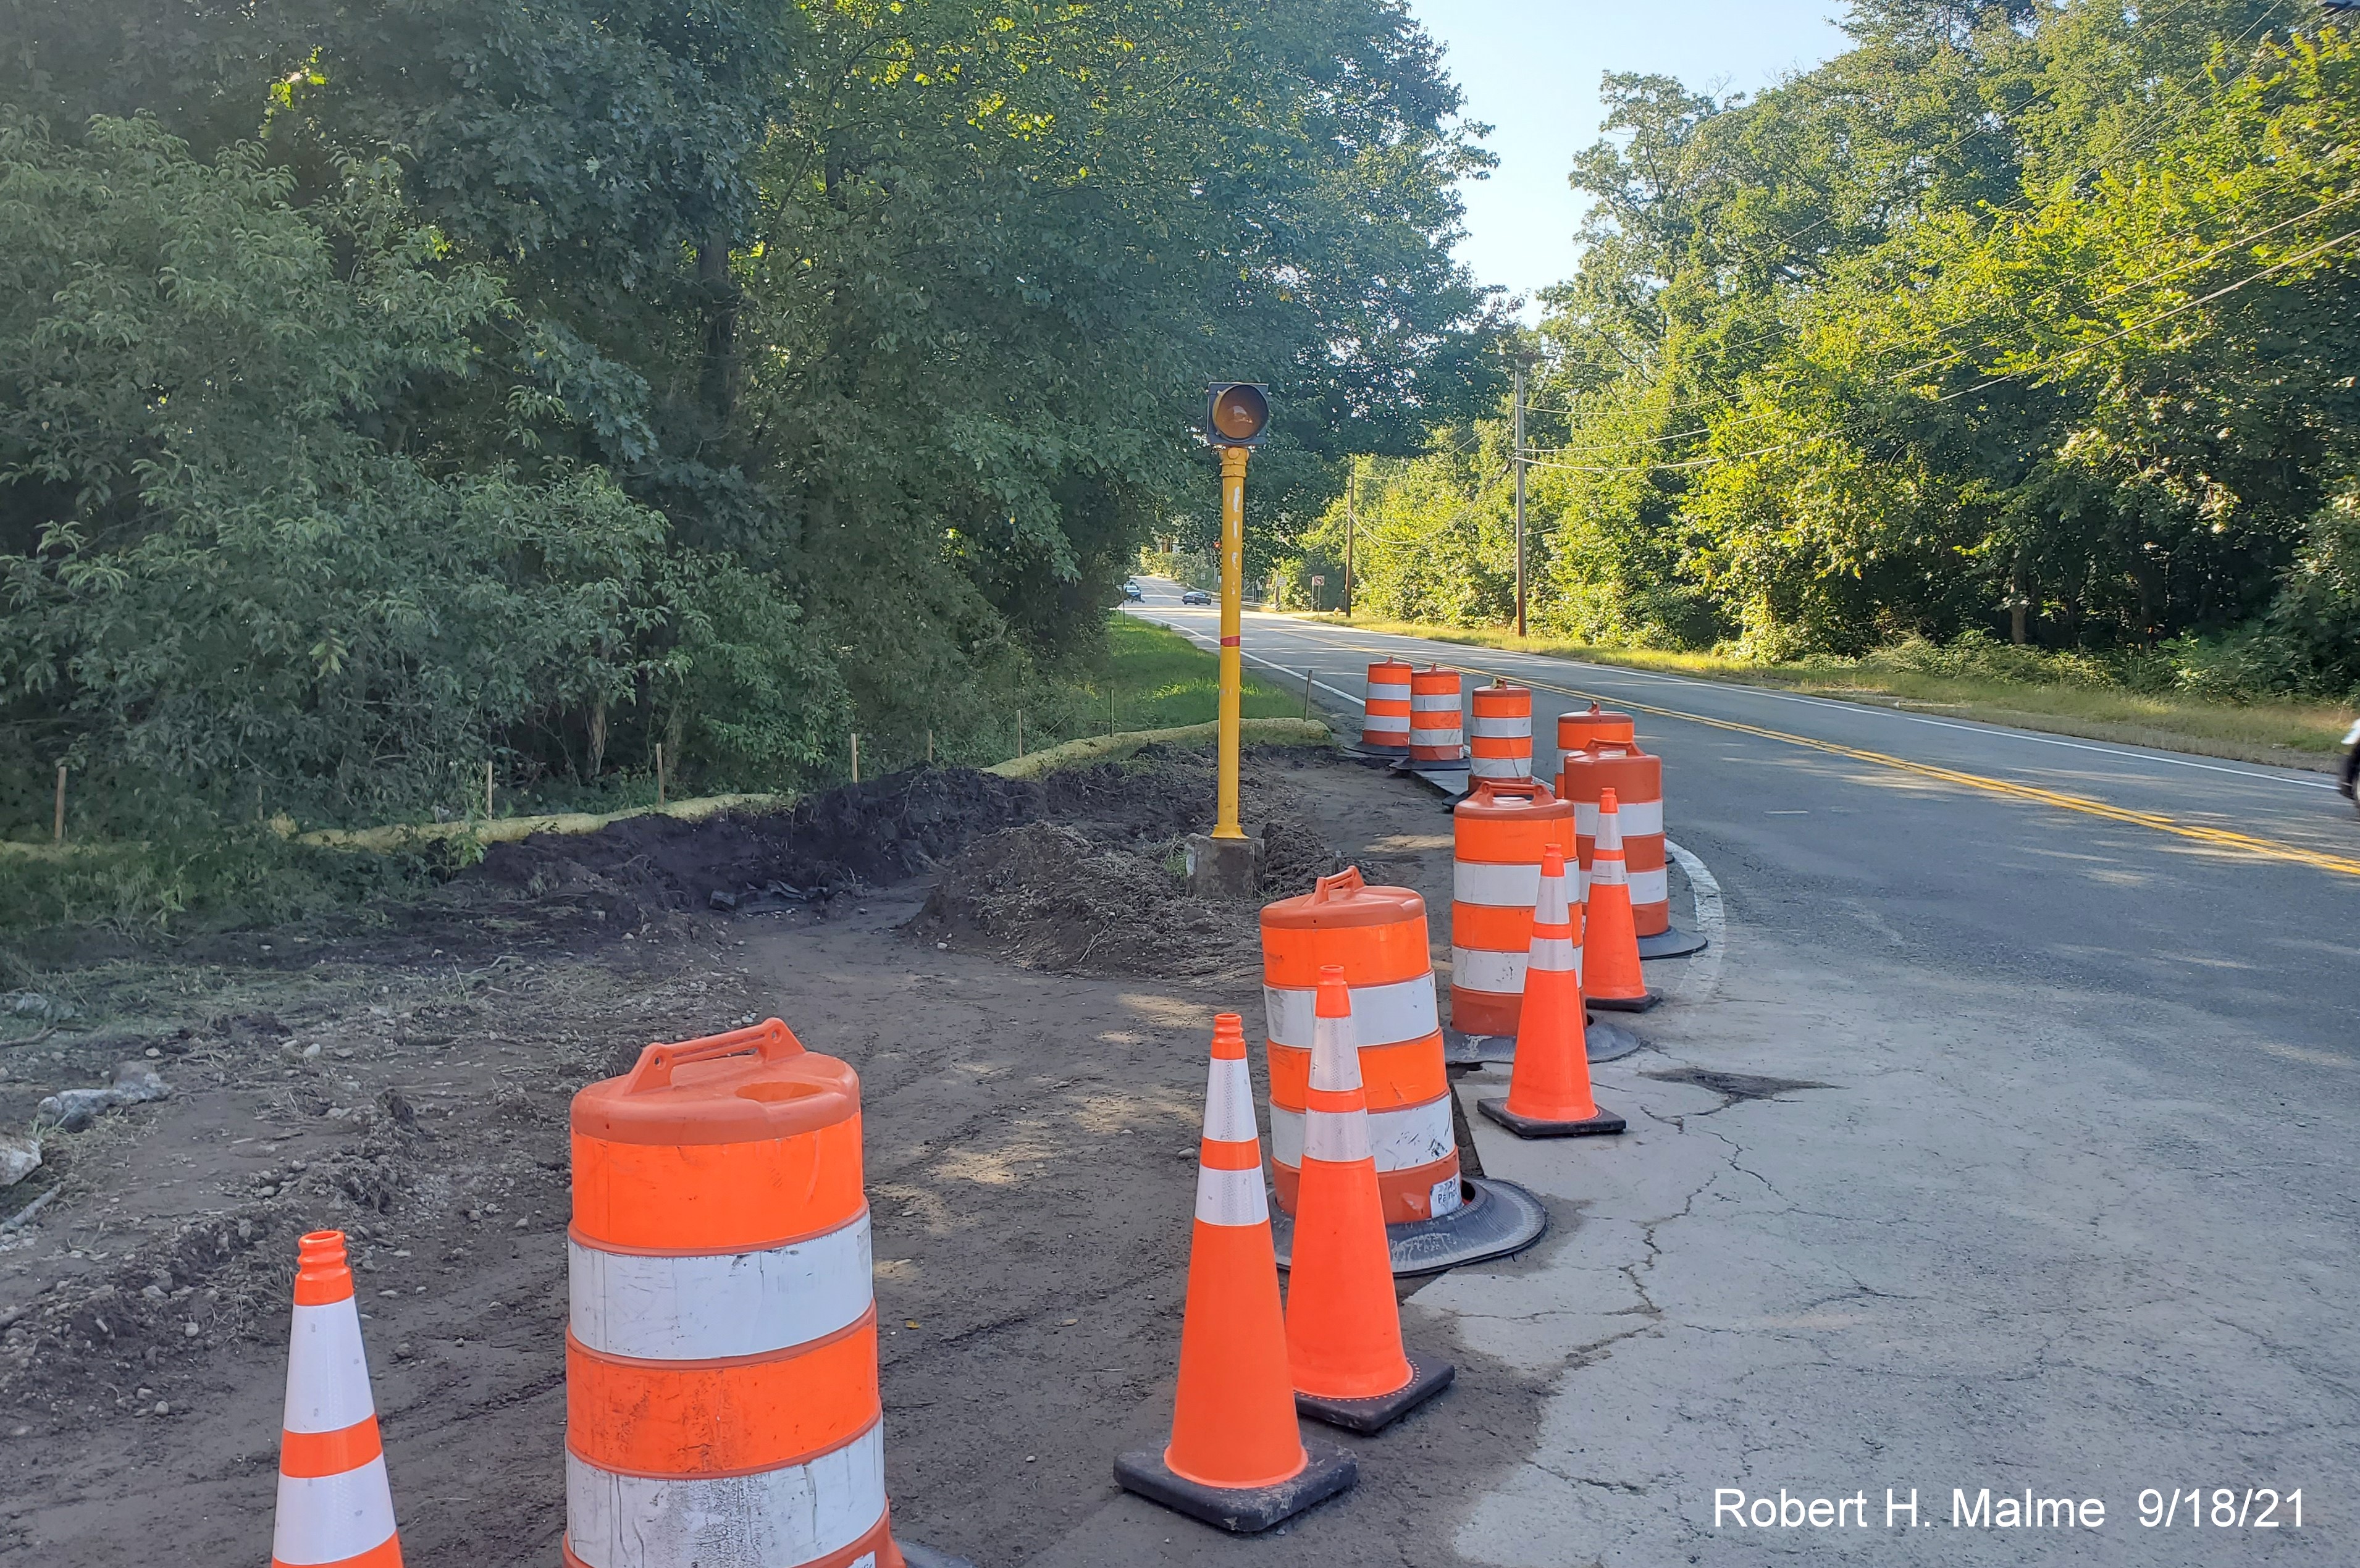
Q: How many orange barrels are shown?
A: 8